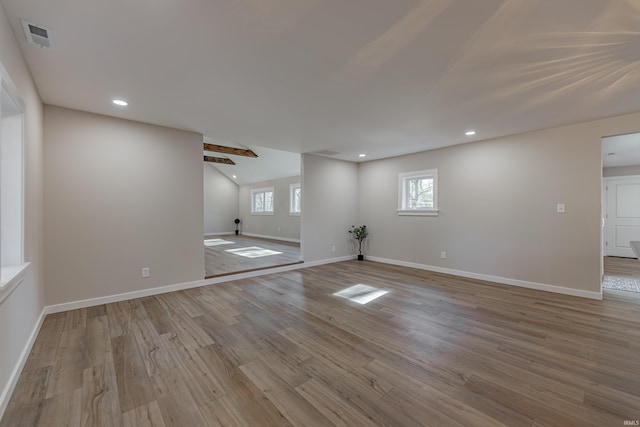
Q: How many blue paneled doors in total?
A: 0